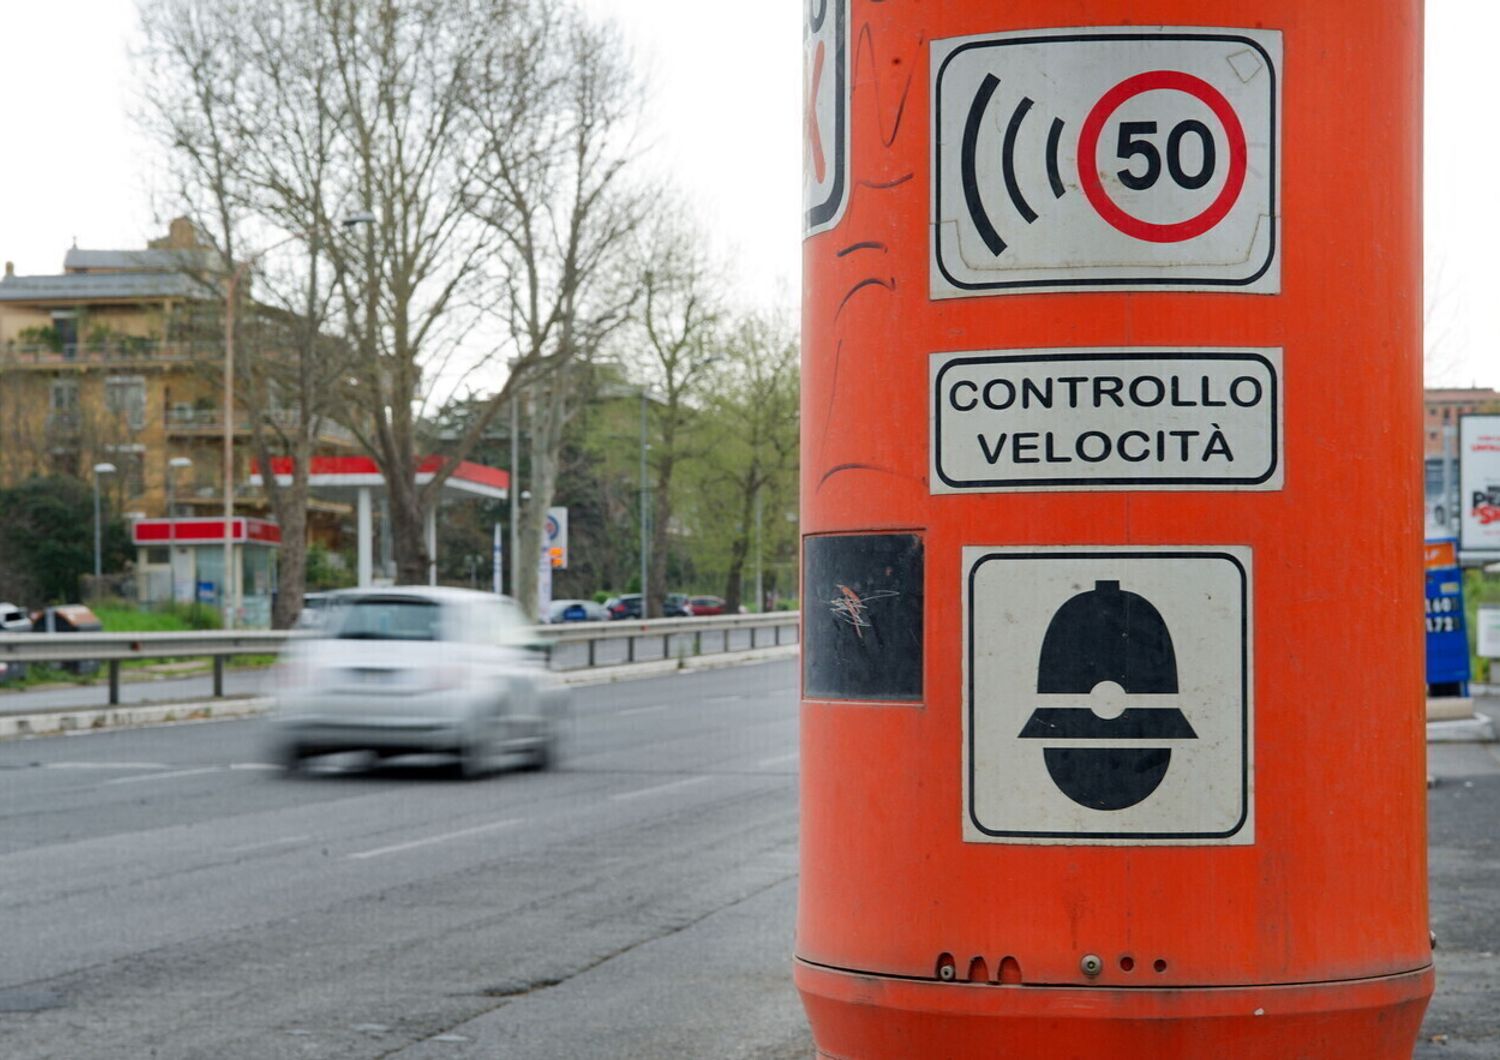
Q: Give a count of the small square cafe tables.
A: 0